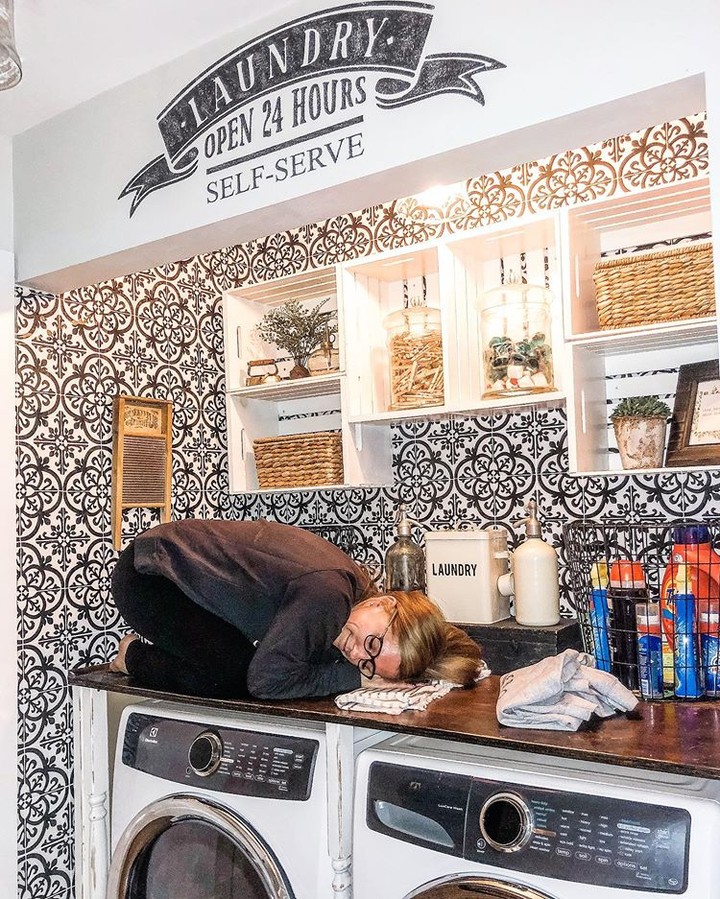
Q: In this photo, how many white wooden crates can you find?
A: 6